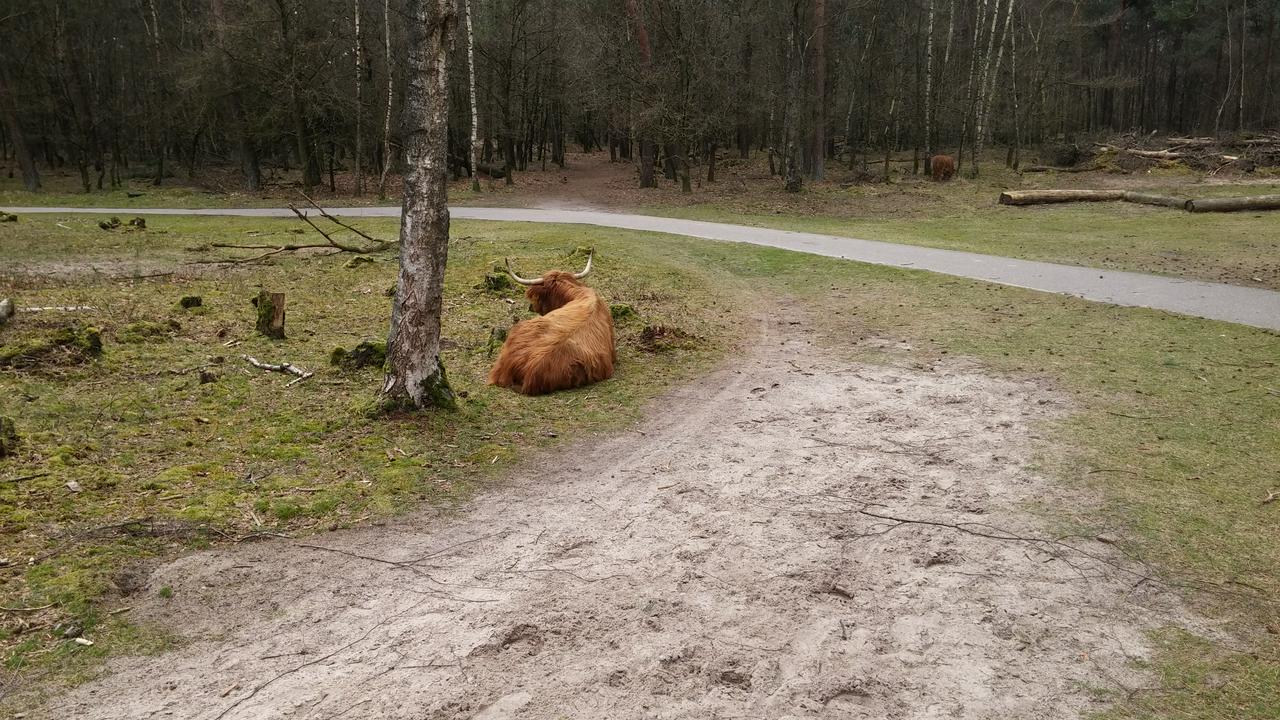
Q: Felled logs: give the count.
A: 3